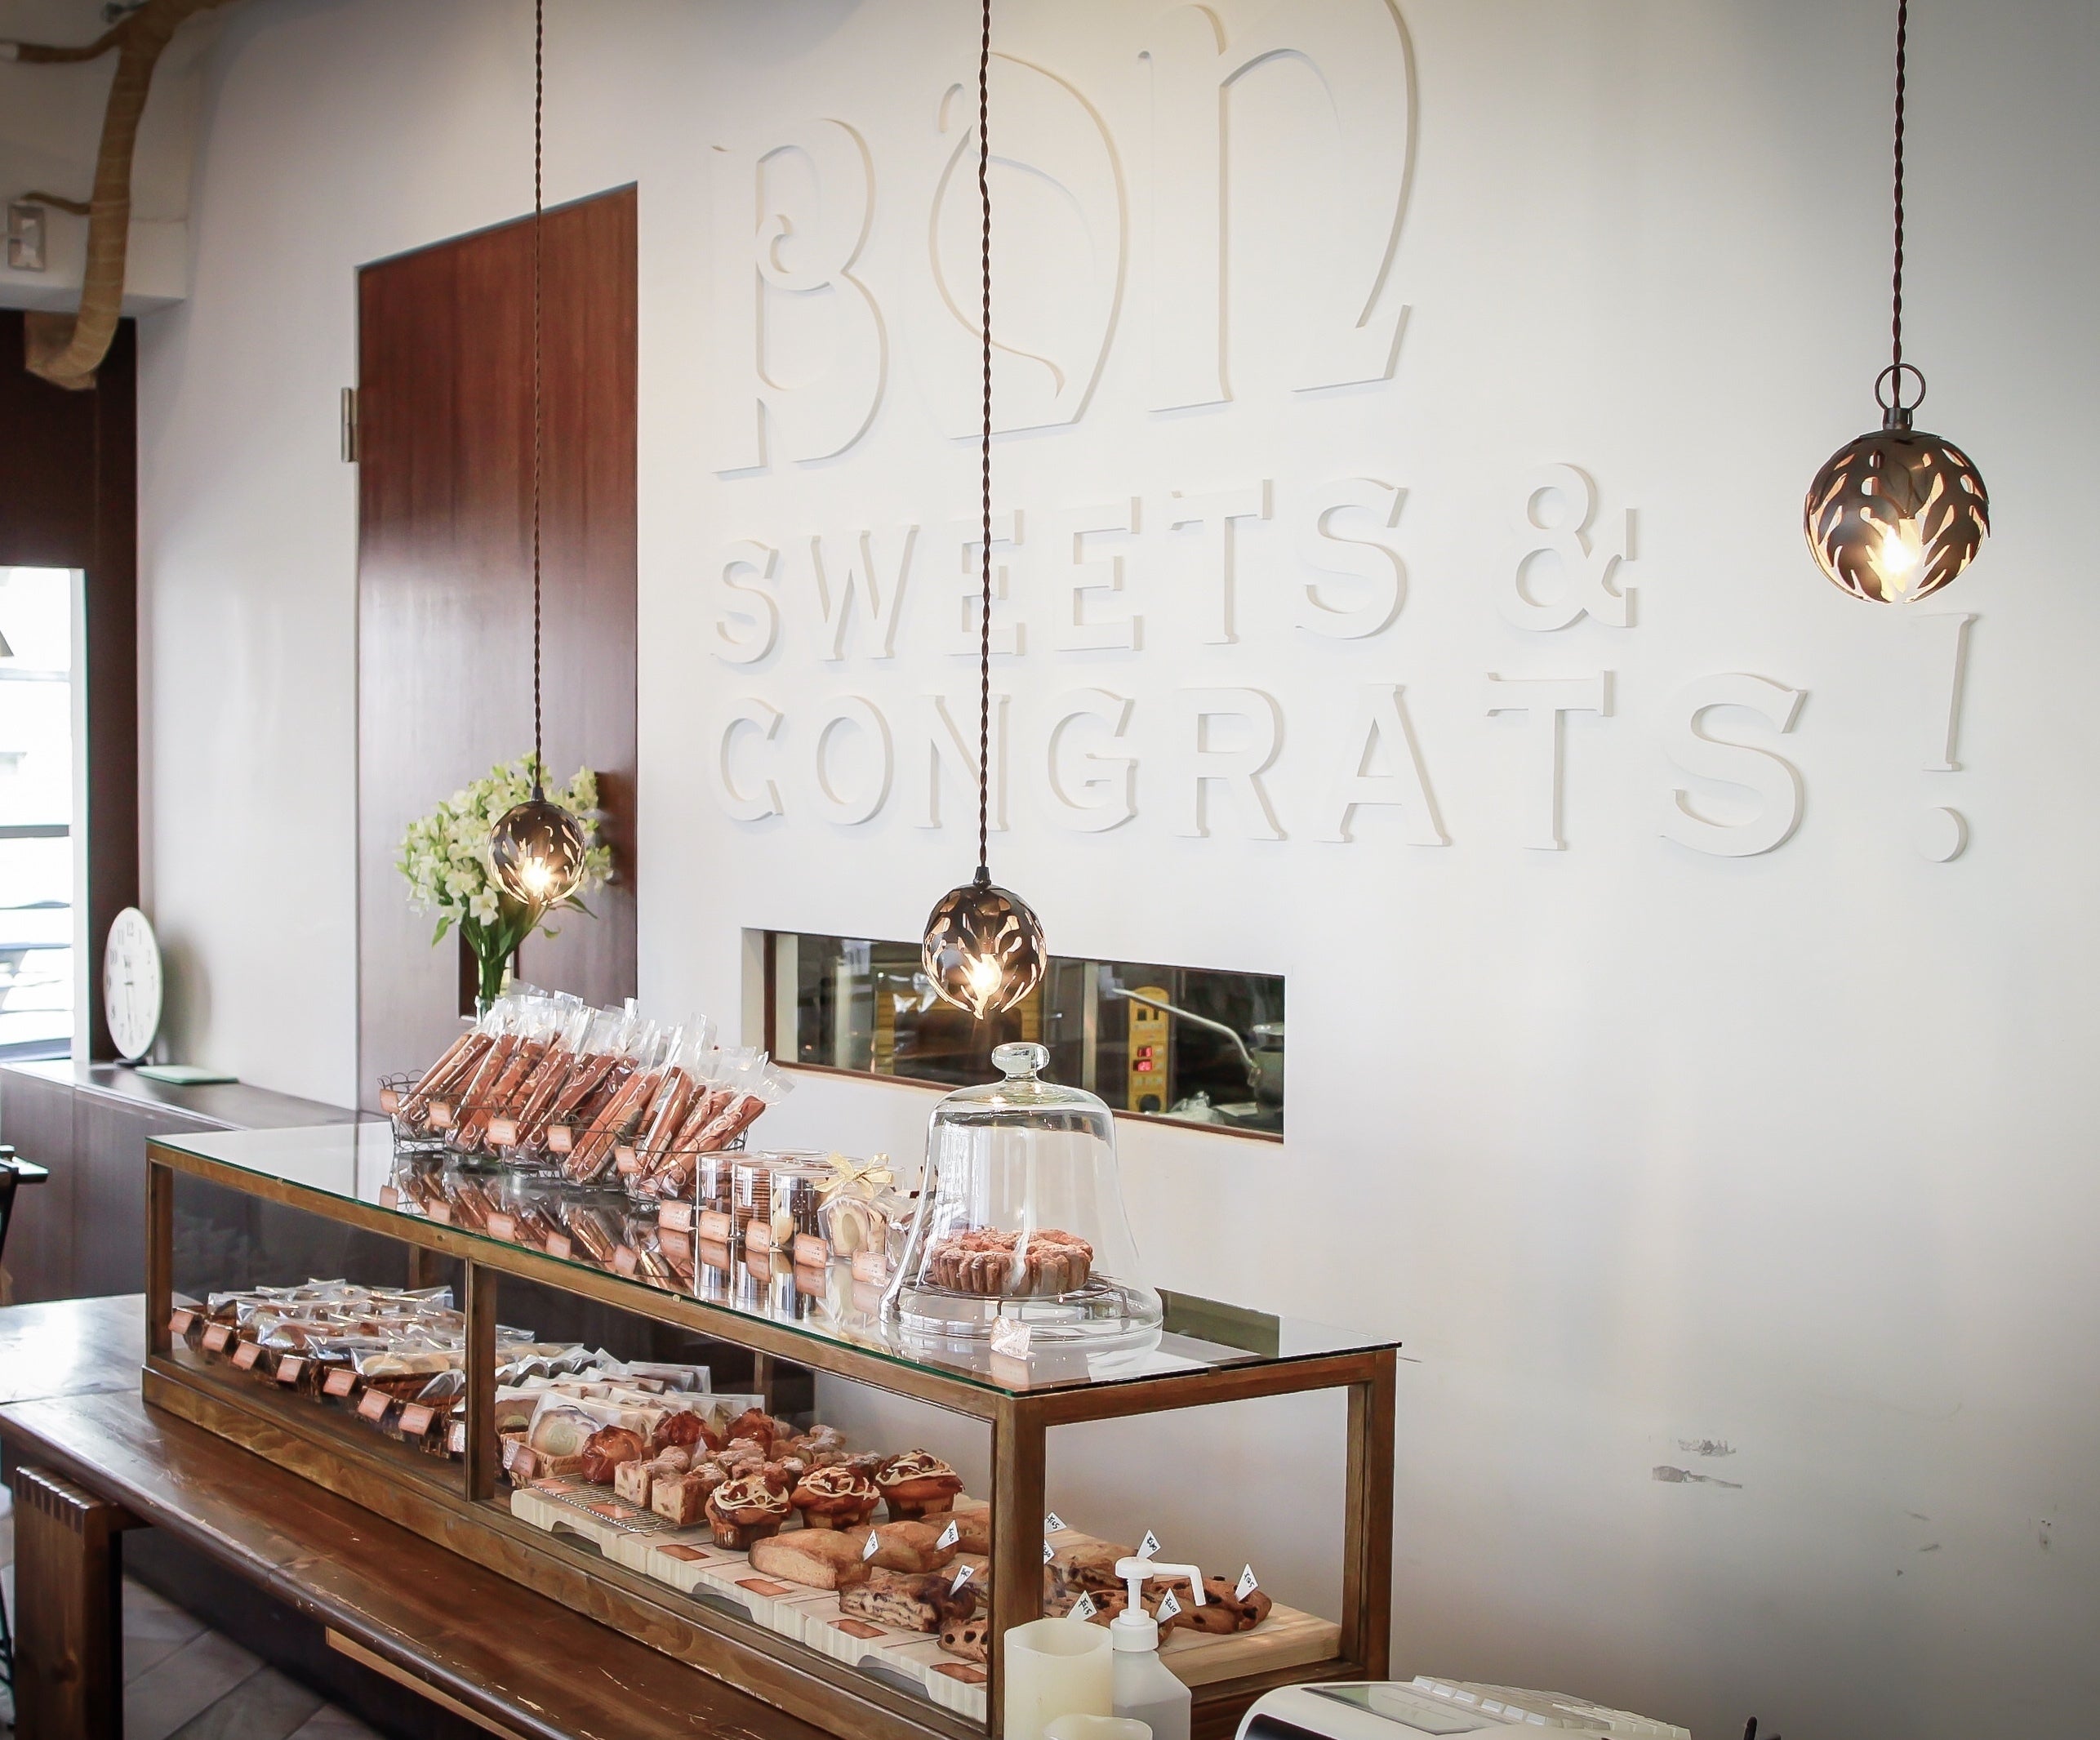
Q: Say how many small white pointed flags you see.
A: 9